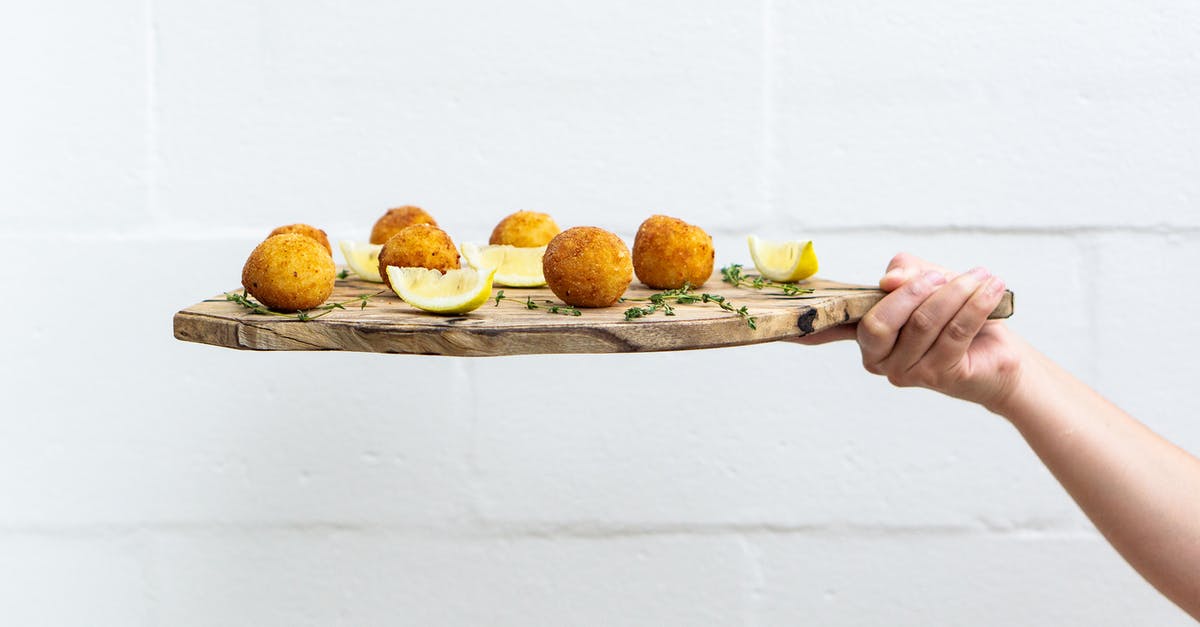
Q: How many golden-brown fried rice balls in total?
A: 7